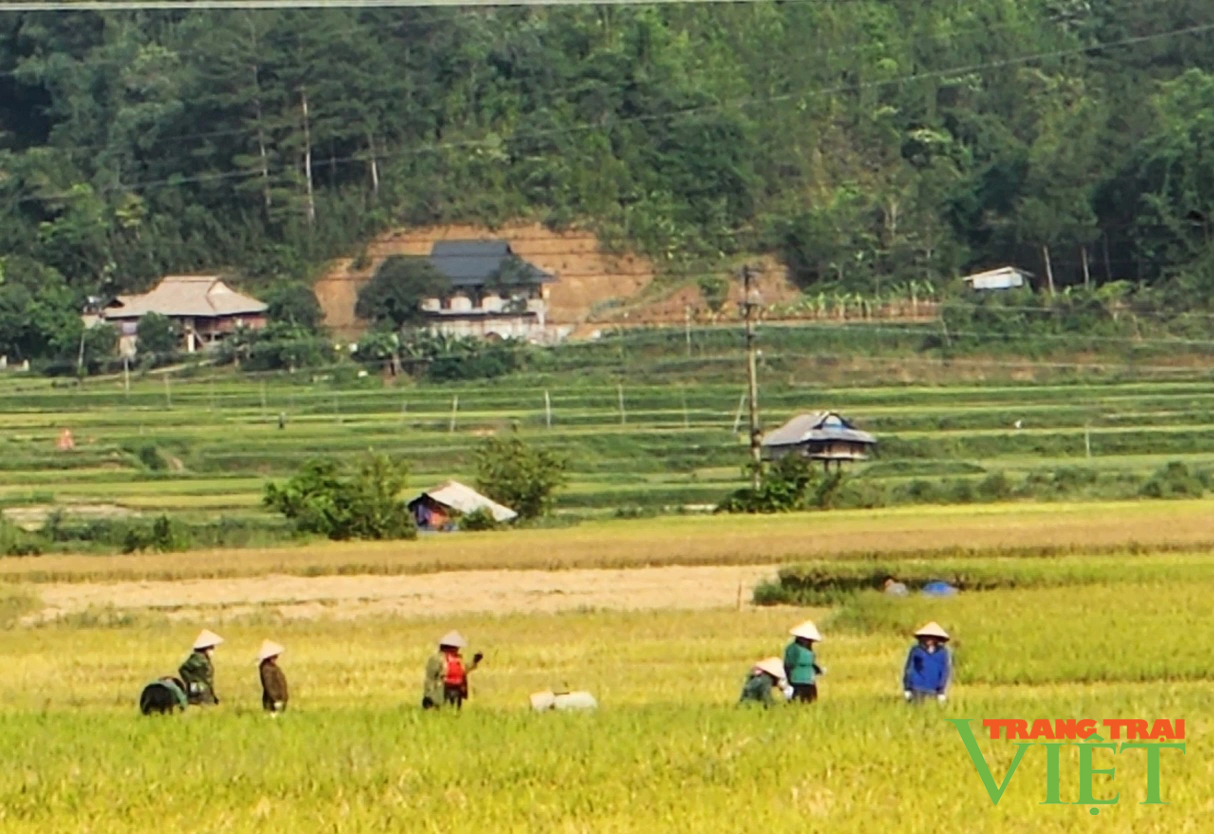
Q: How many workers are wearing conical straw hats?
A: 6